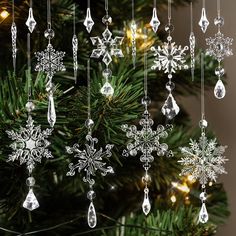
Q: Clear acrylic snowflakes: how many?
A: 8